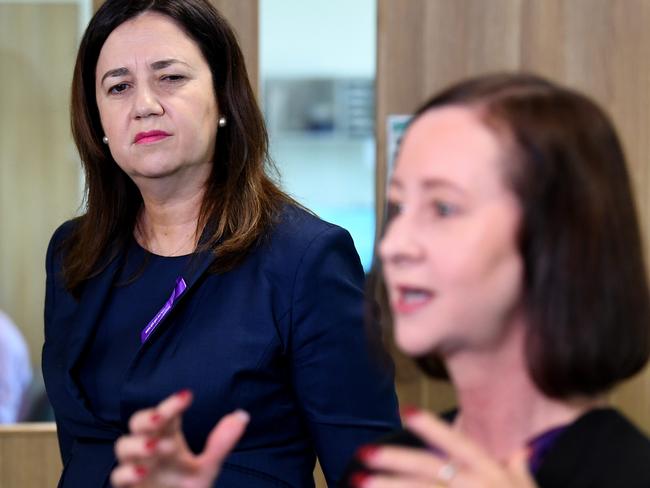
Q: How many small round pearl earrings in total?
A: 2